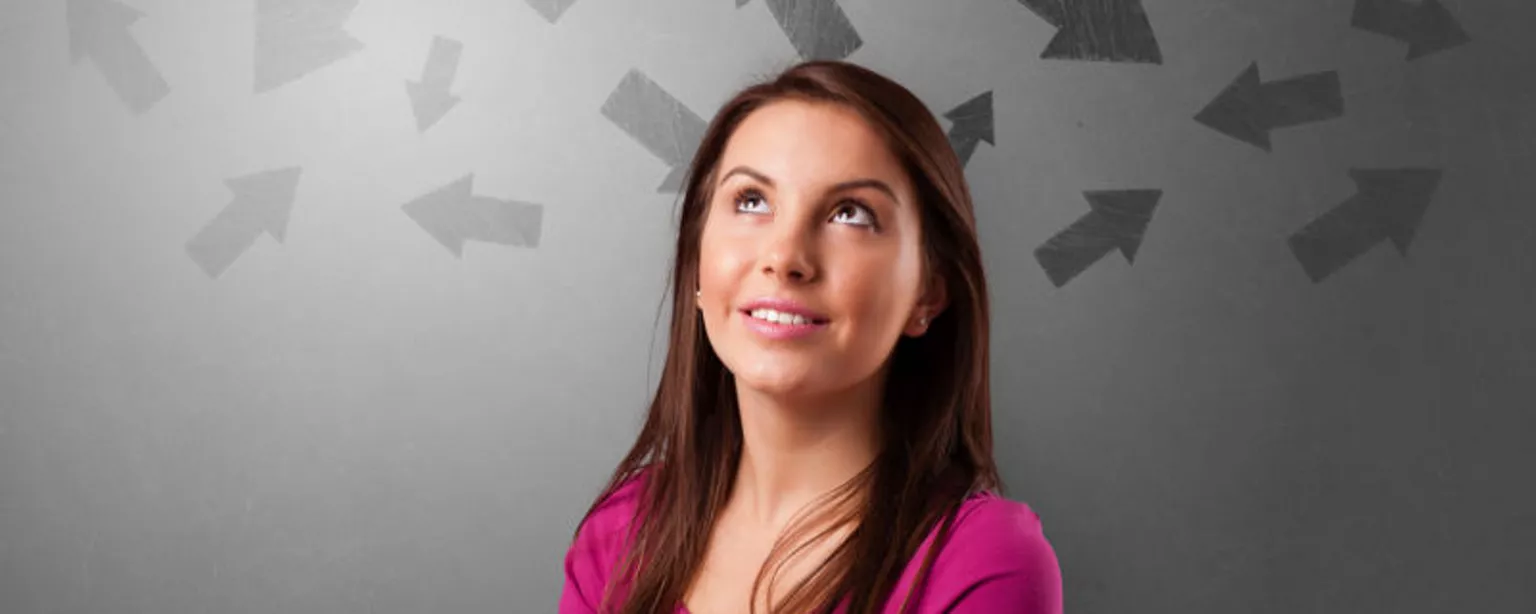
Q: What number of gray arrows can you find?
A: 14